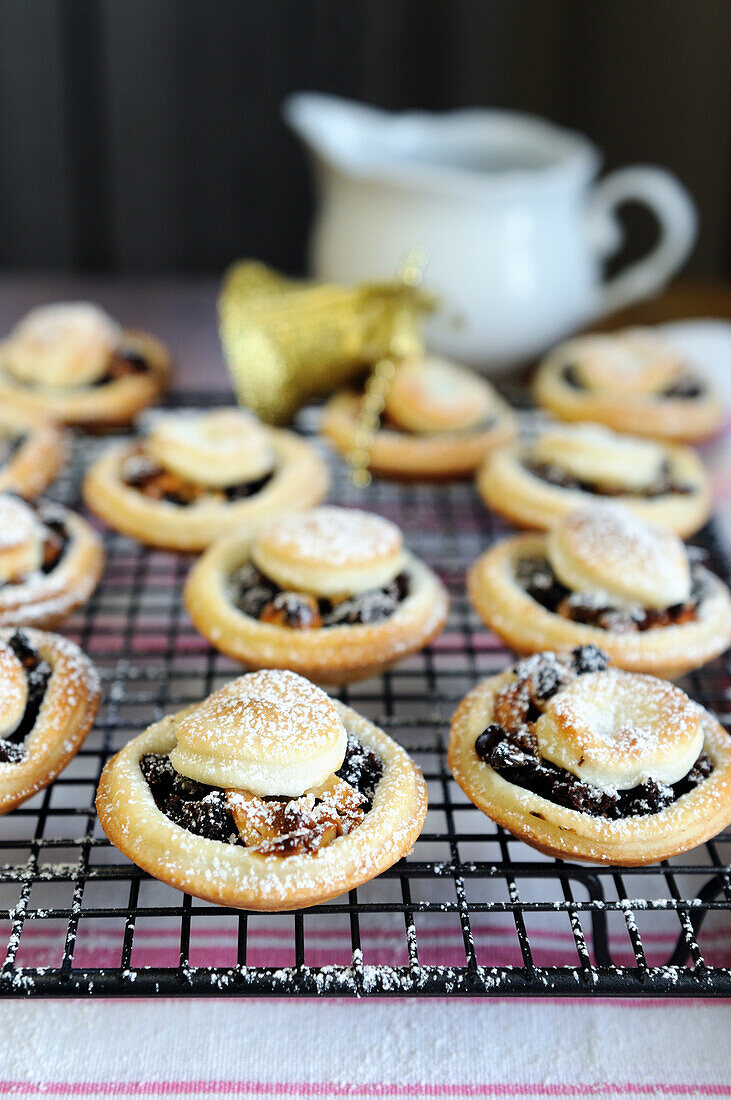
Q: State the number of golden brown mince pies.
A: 12